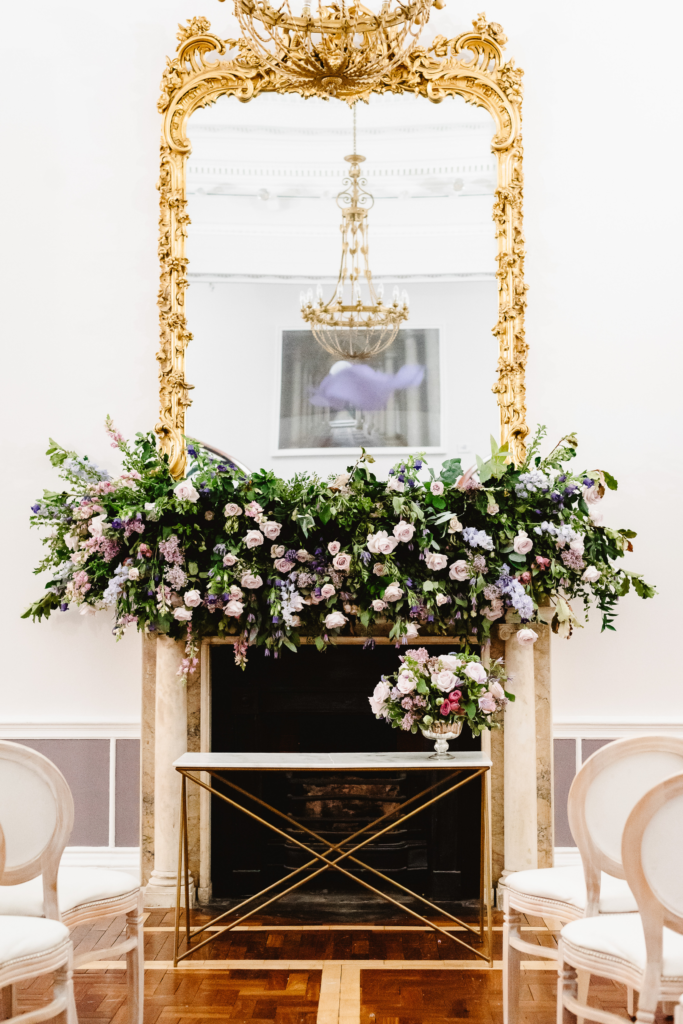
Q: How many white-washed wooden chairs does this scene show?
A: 4